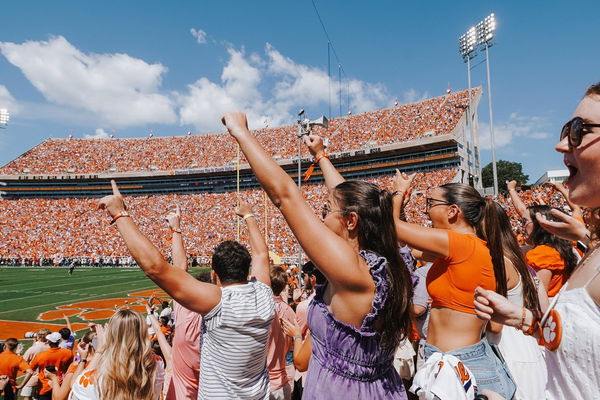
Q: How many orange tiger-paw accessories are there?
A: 1